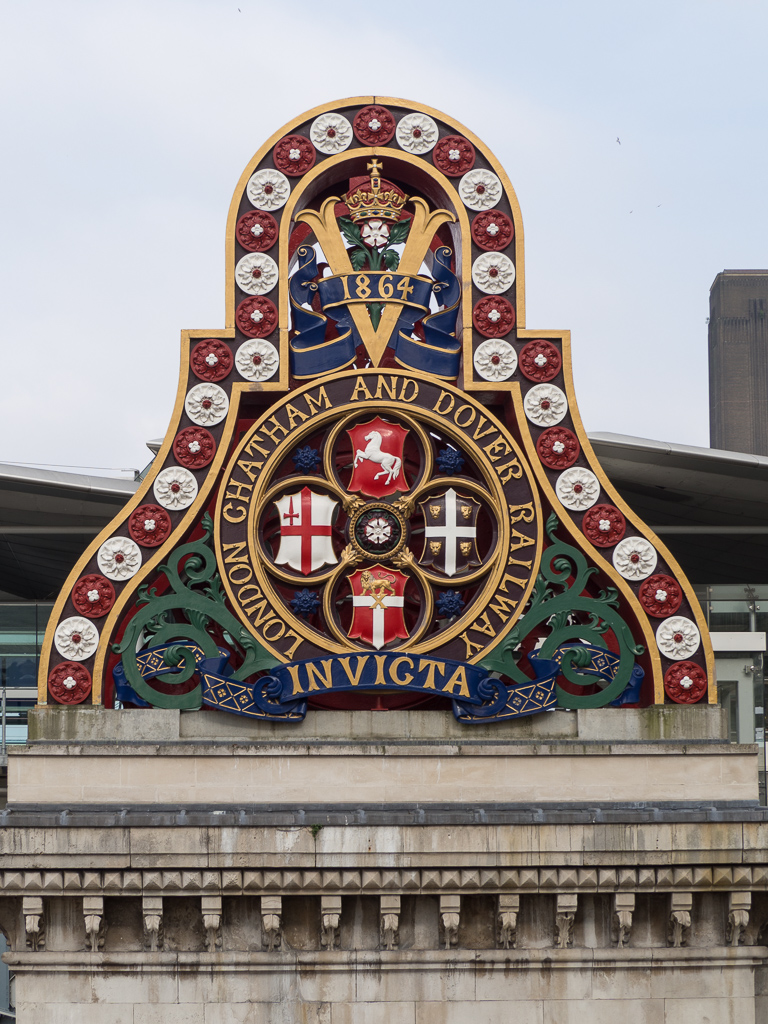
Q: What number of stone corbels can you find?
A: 13